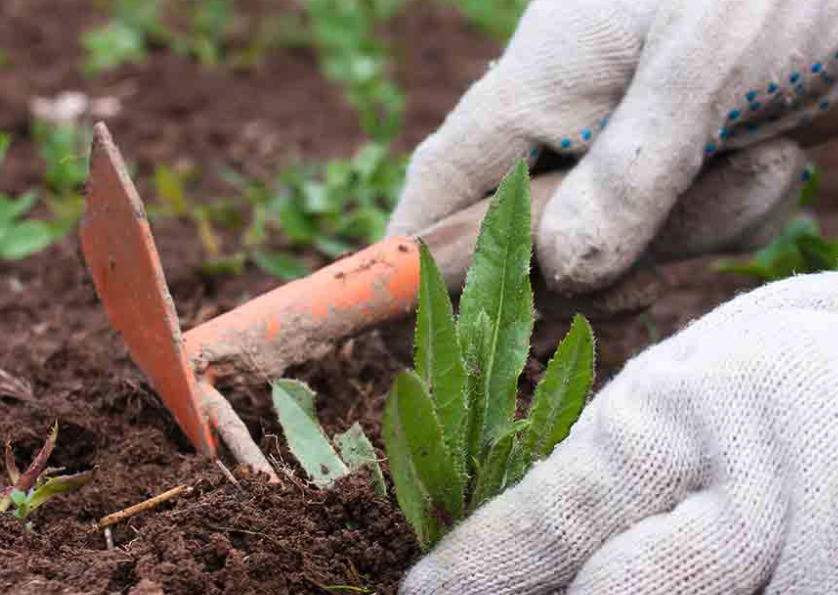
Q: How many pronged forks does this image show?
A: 1